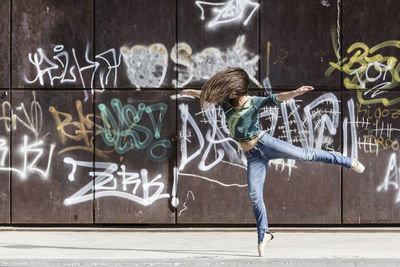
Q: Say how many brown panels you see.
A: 12